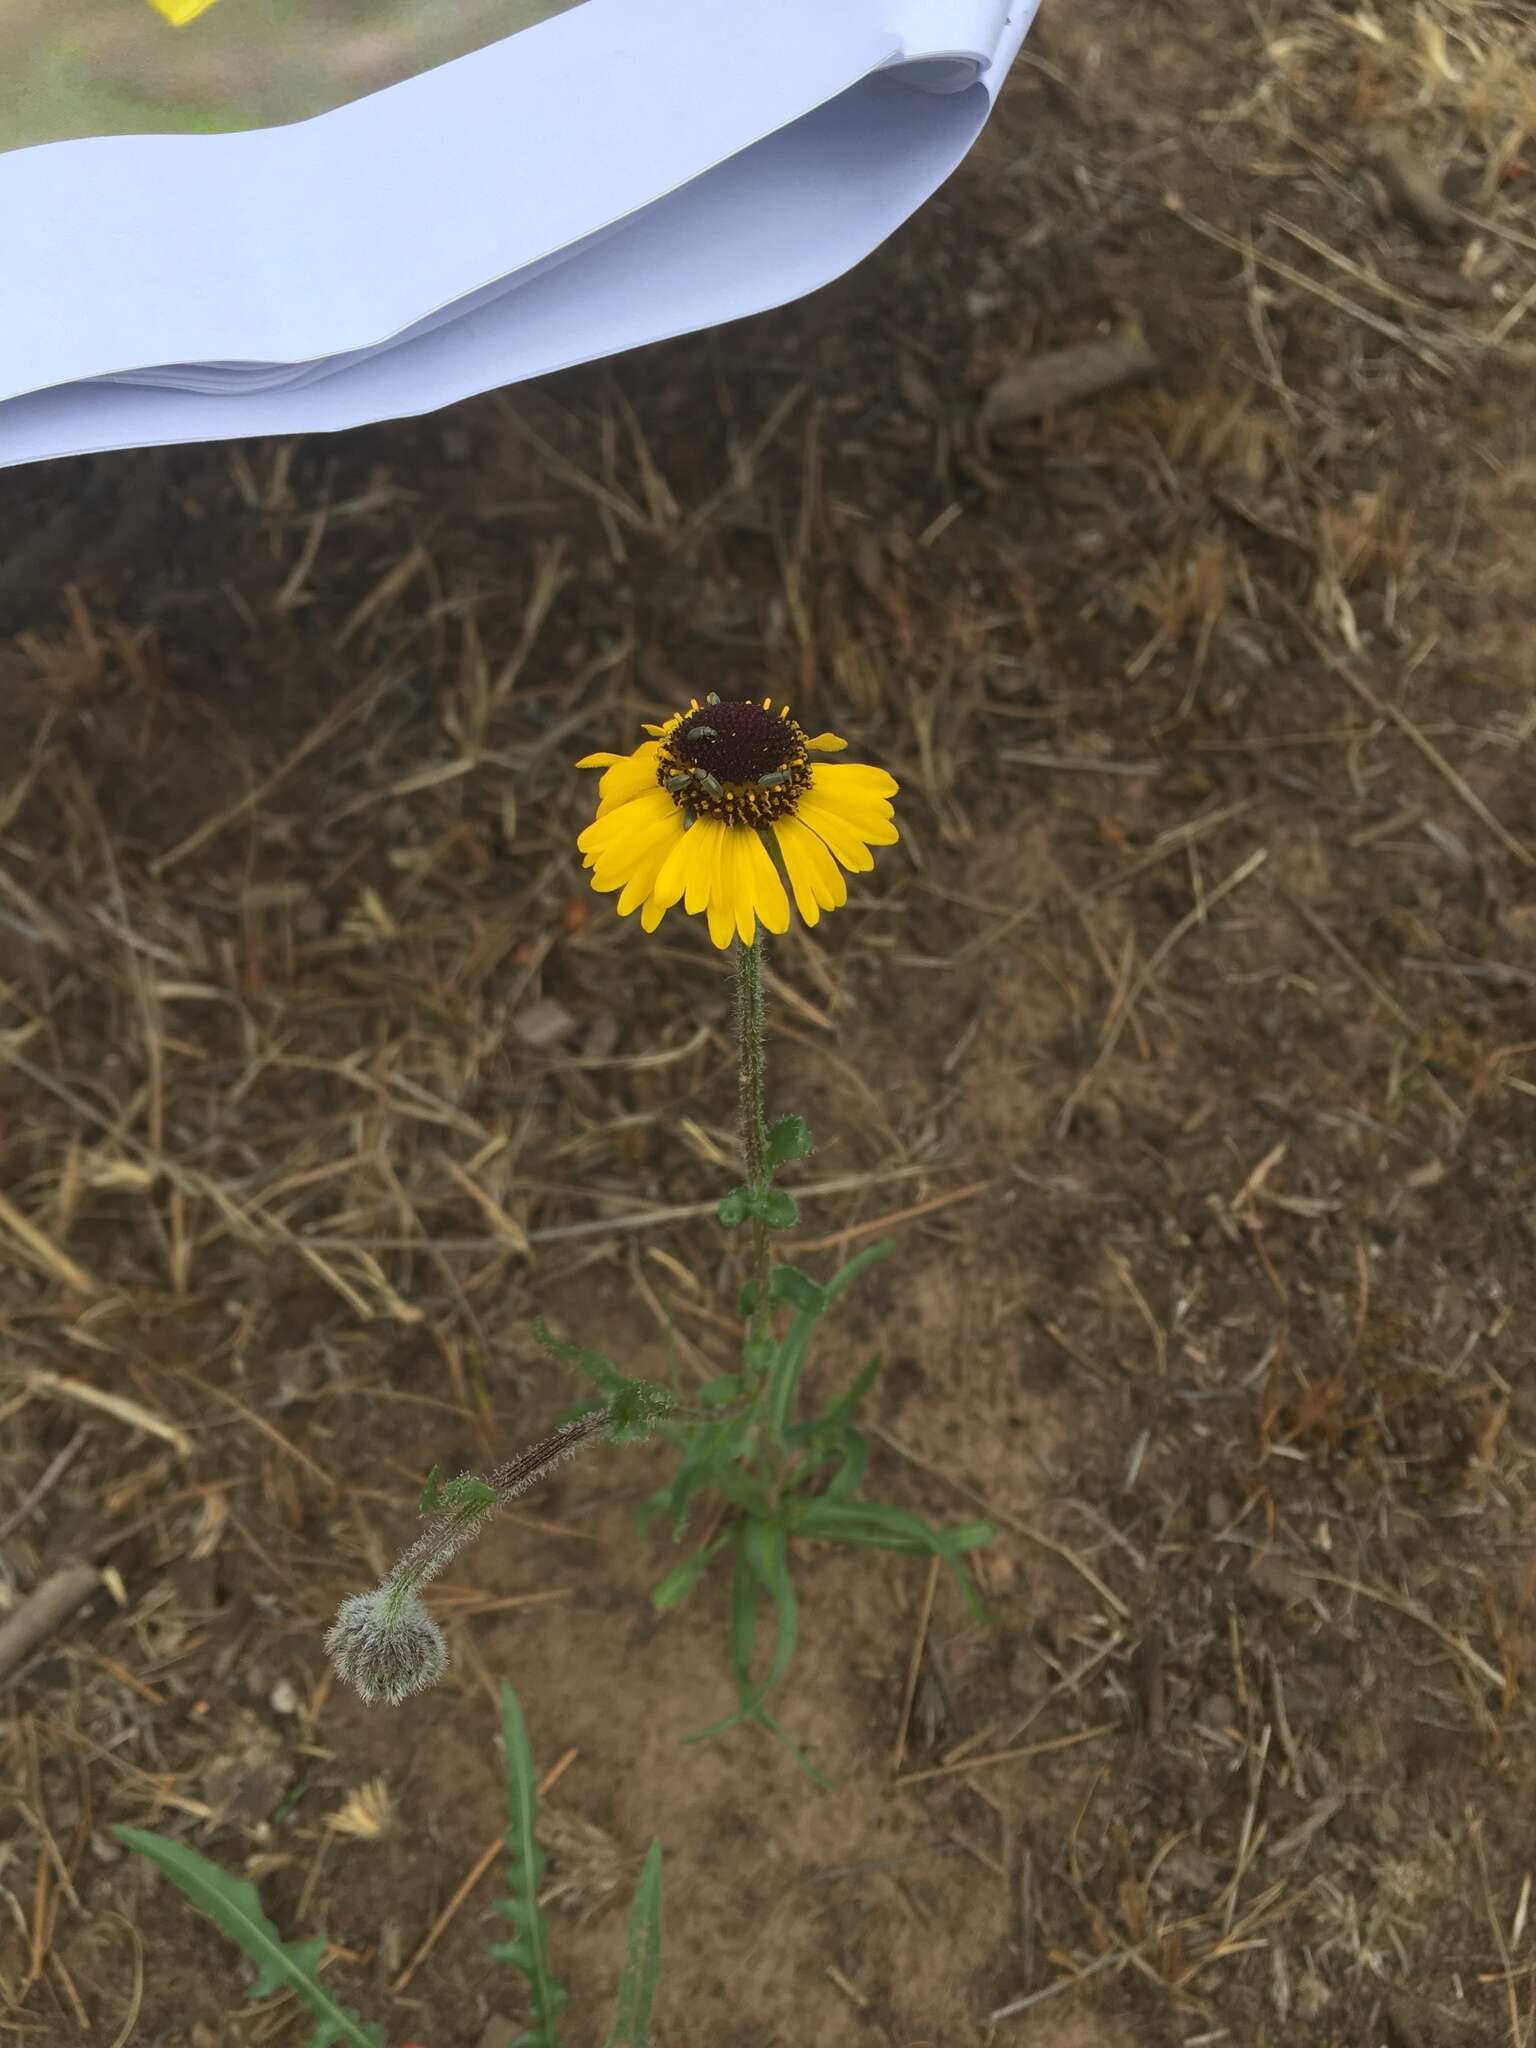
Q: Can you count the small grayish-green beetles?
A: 5